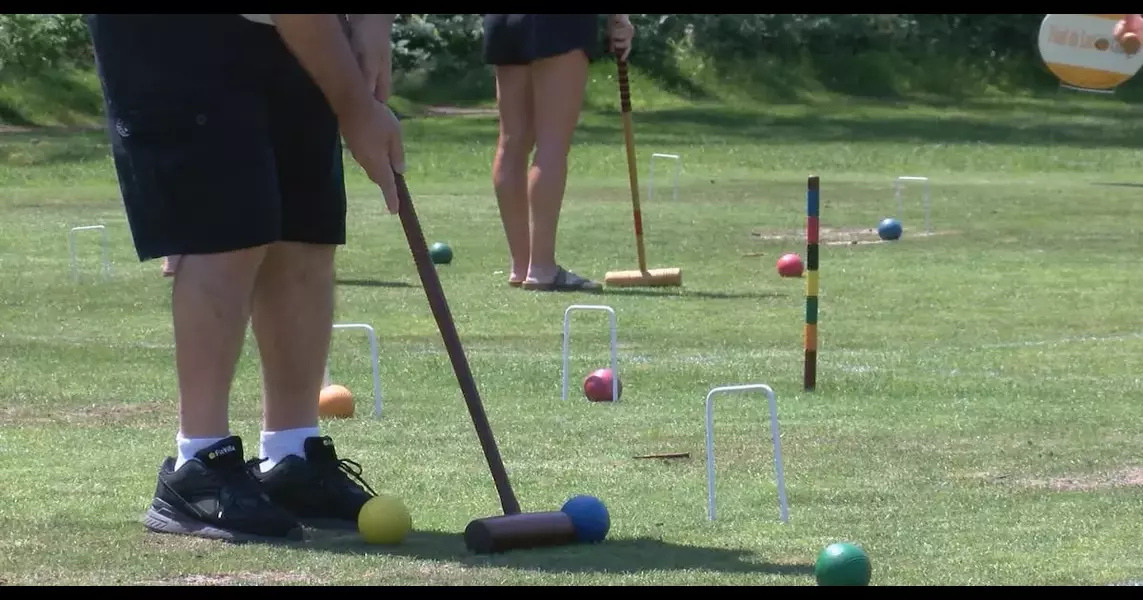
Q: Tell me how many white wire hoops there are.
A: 6